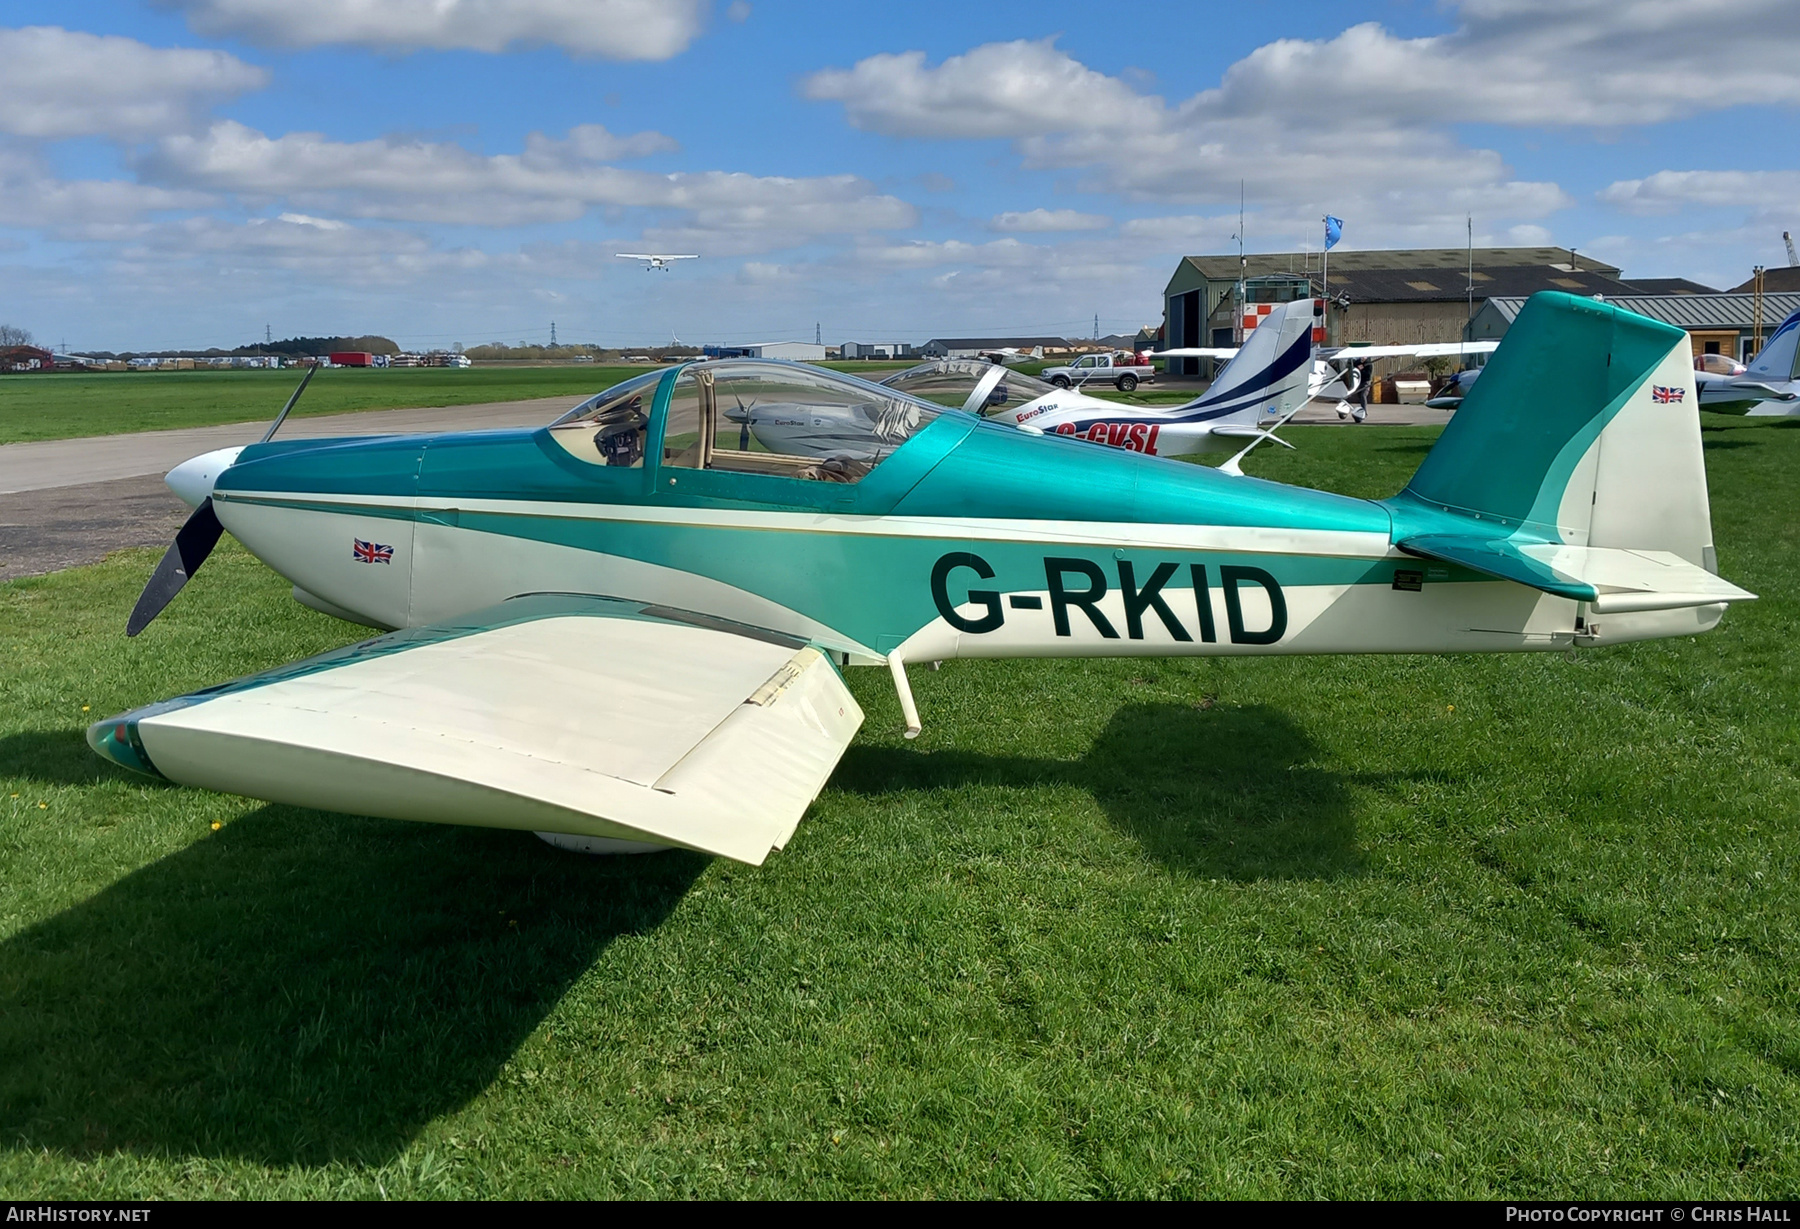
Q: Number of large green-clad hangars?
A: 1